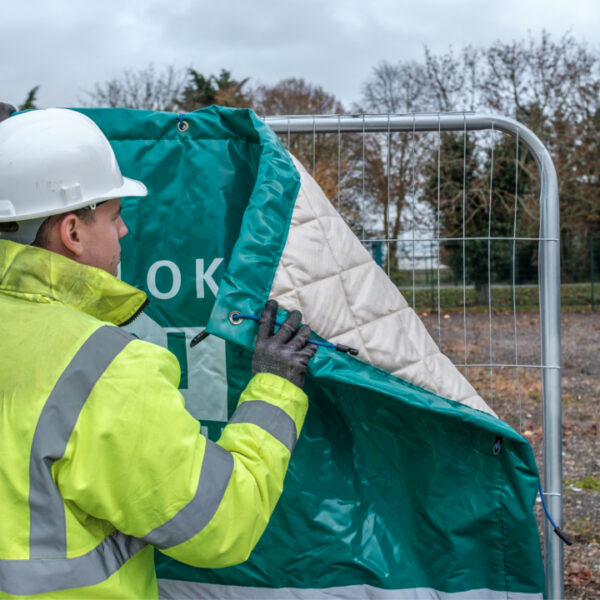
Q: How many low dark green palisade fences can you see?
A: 1